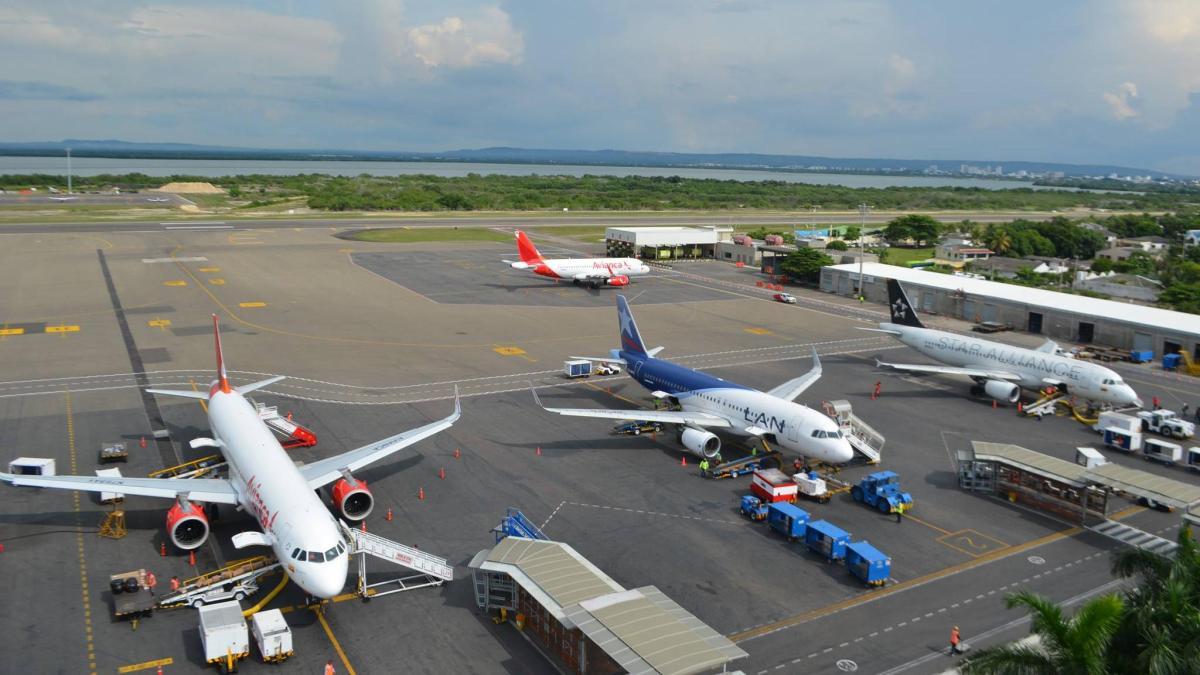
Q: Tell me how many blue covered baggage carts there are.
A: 3